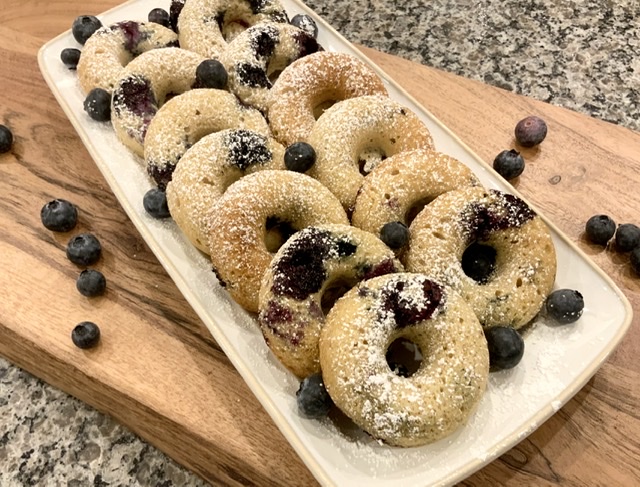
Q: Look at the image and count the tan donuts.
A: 13